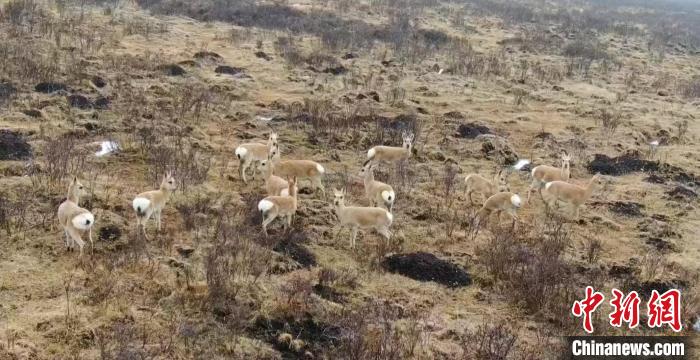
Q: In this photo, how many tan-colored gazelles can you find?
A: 13